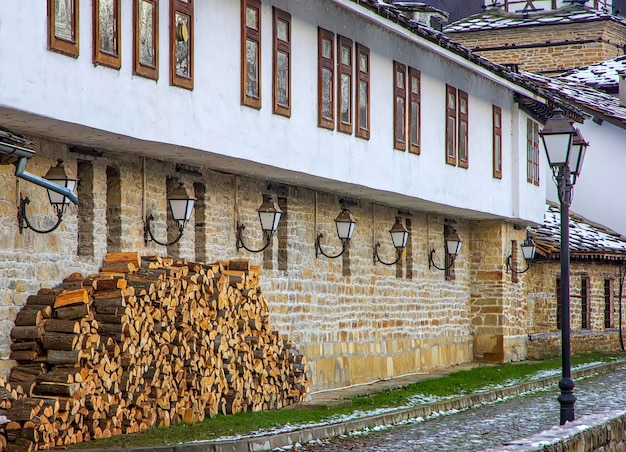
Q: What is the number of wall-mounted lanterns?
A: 7